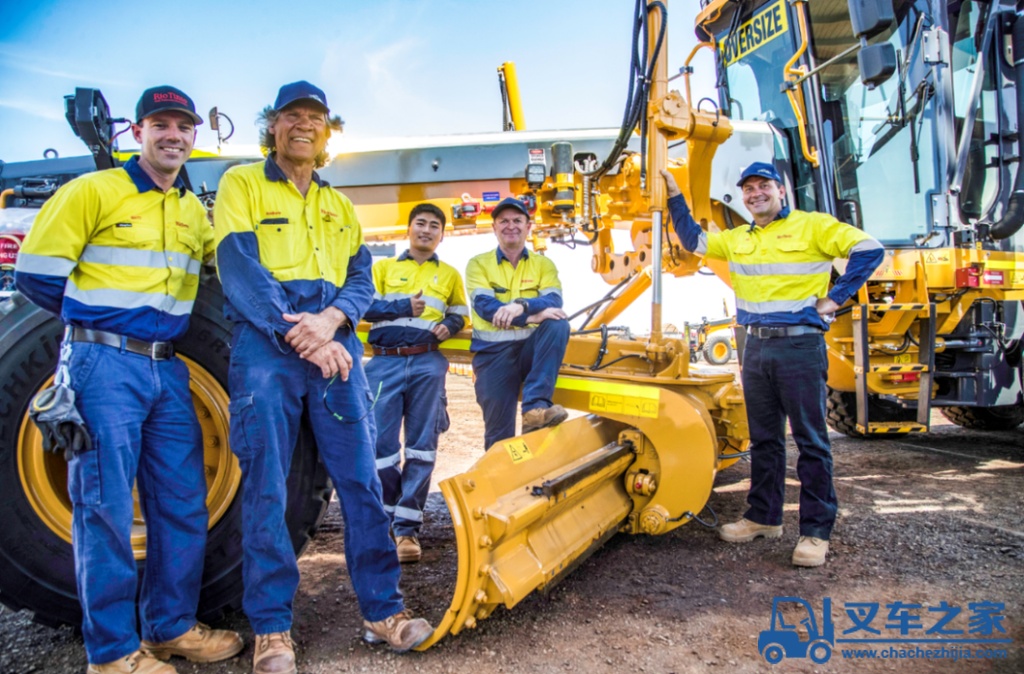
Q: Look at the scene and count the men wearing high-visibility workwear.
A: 5